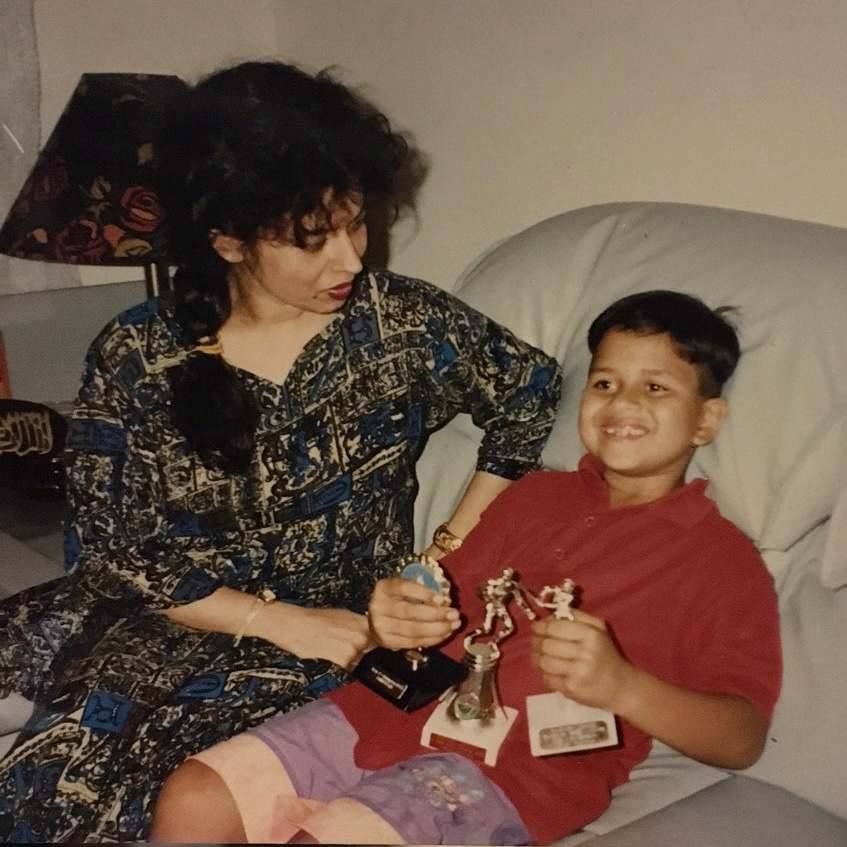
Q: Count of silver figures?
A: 2